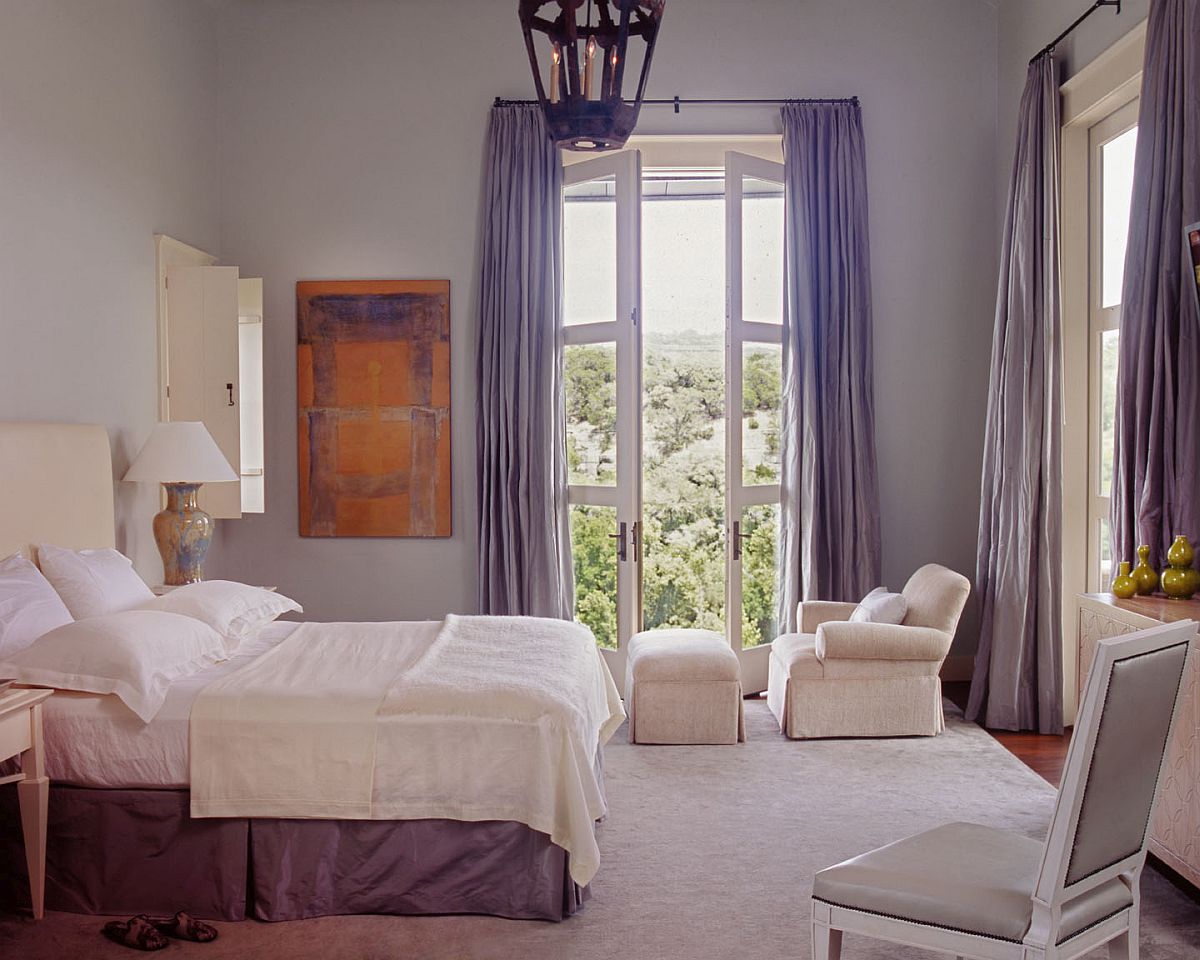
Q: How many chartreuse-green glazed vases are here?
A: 3